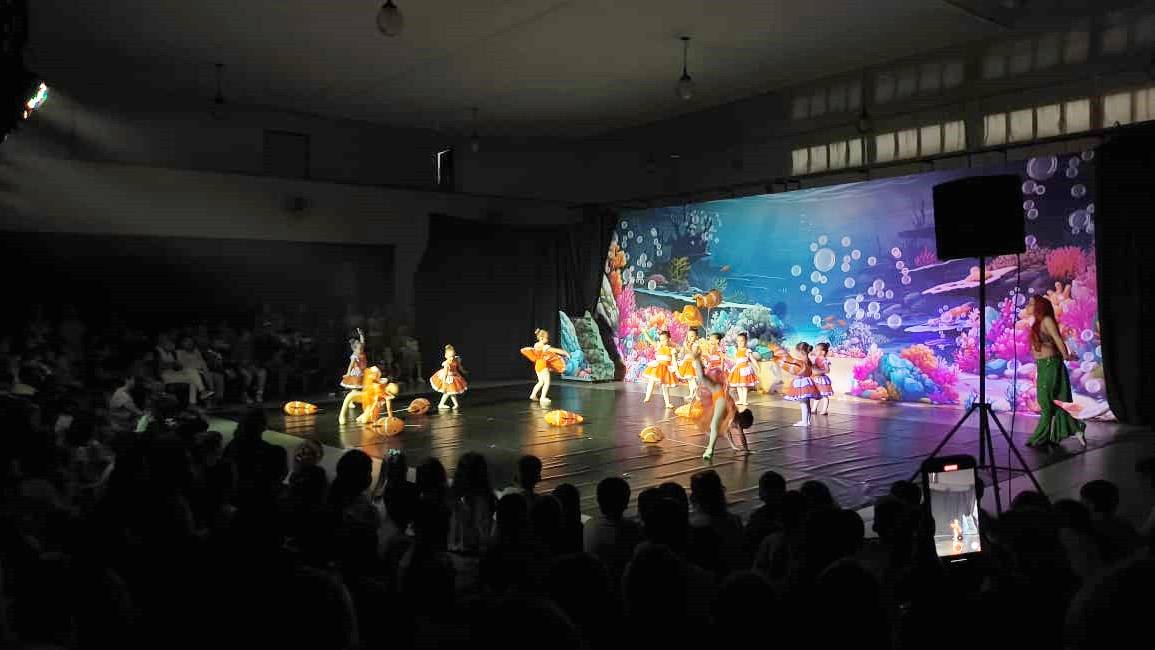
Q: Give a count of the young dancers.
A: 11